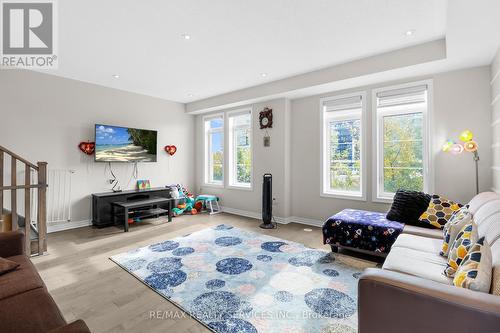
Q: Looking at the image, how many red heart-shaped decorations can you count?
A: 2